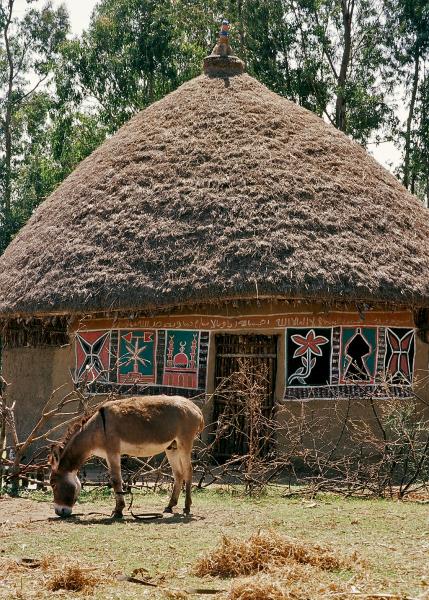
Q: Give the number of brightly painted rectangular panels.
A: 6